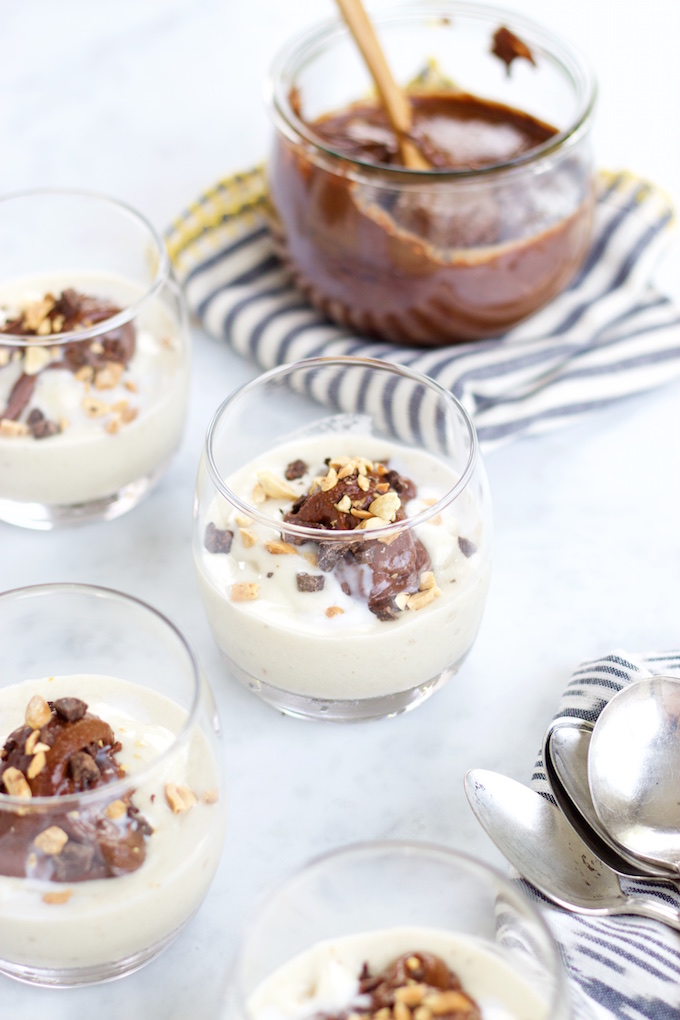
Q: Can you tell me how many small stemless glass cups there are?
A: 4